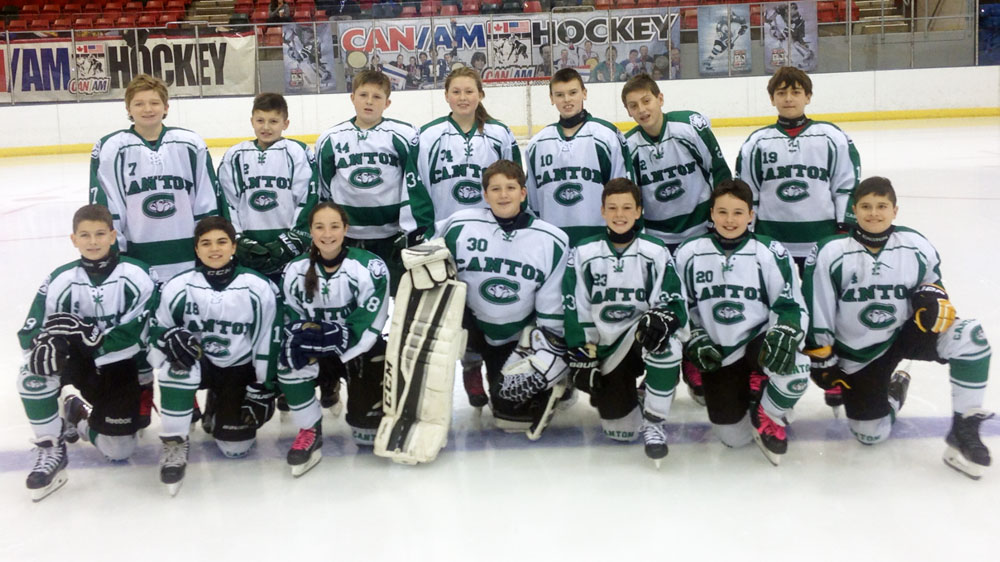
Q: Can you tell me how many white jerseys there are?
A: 14